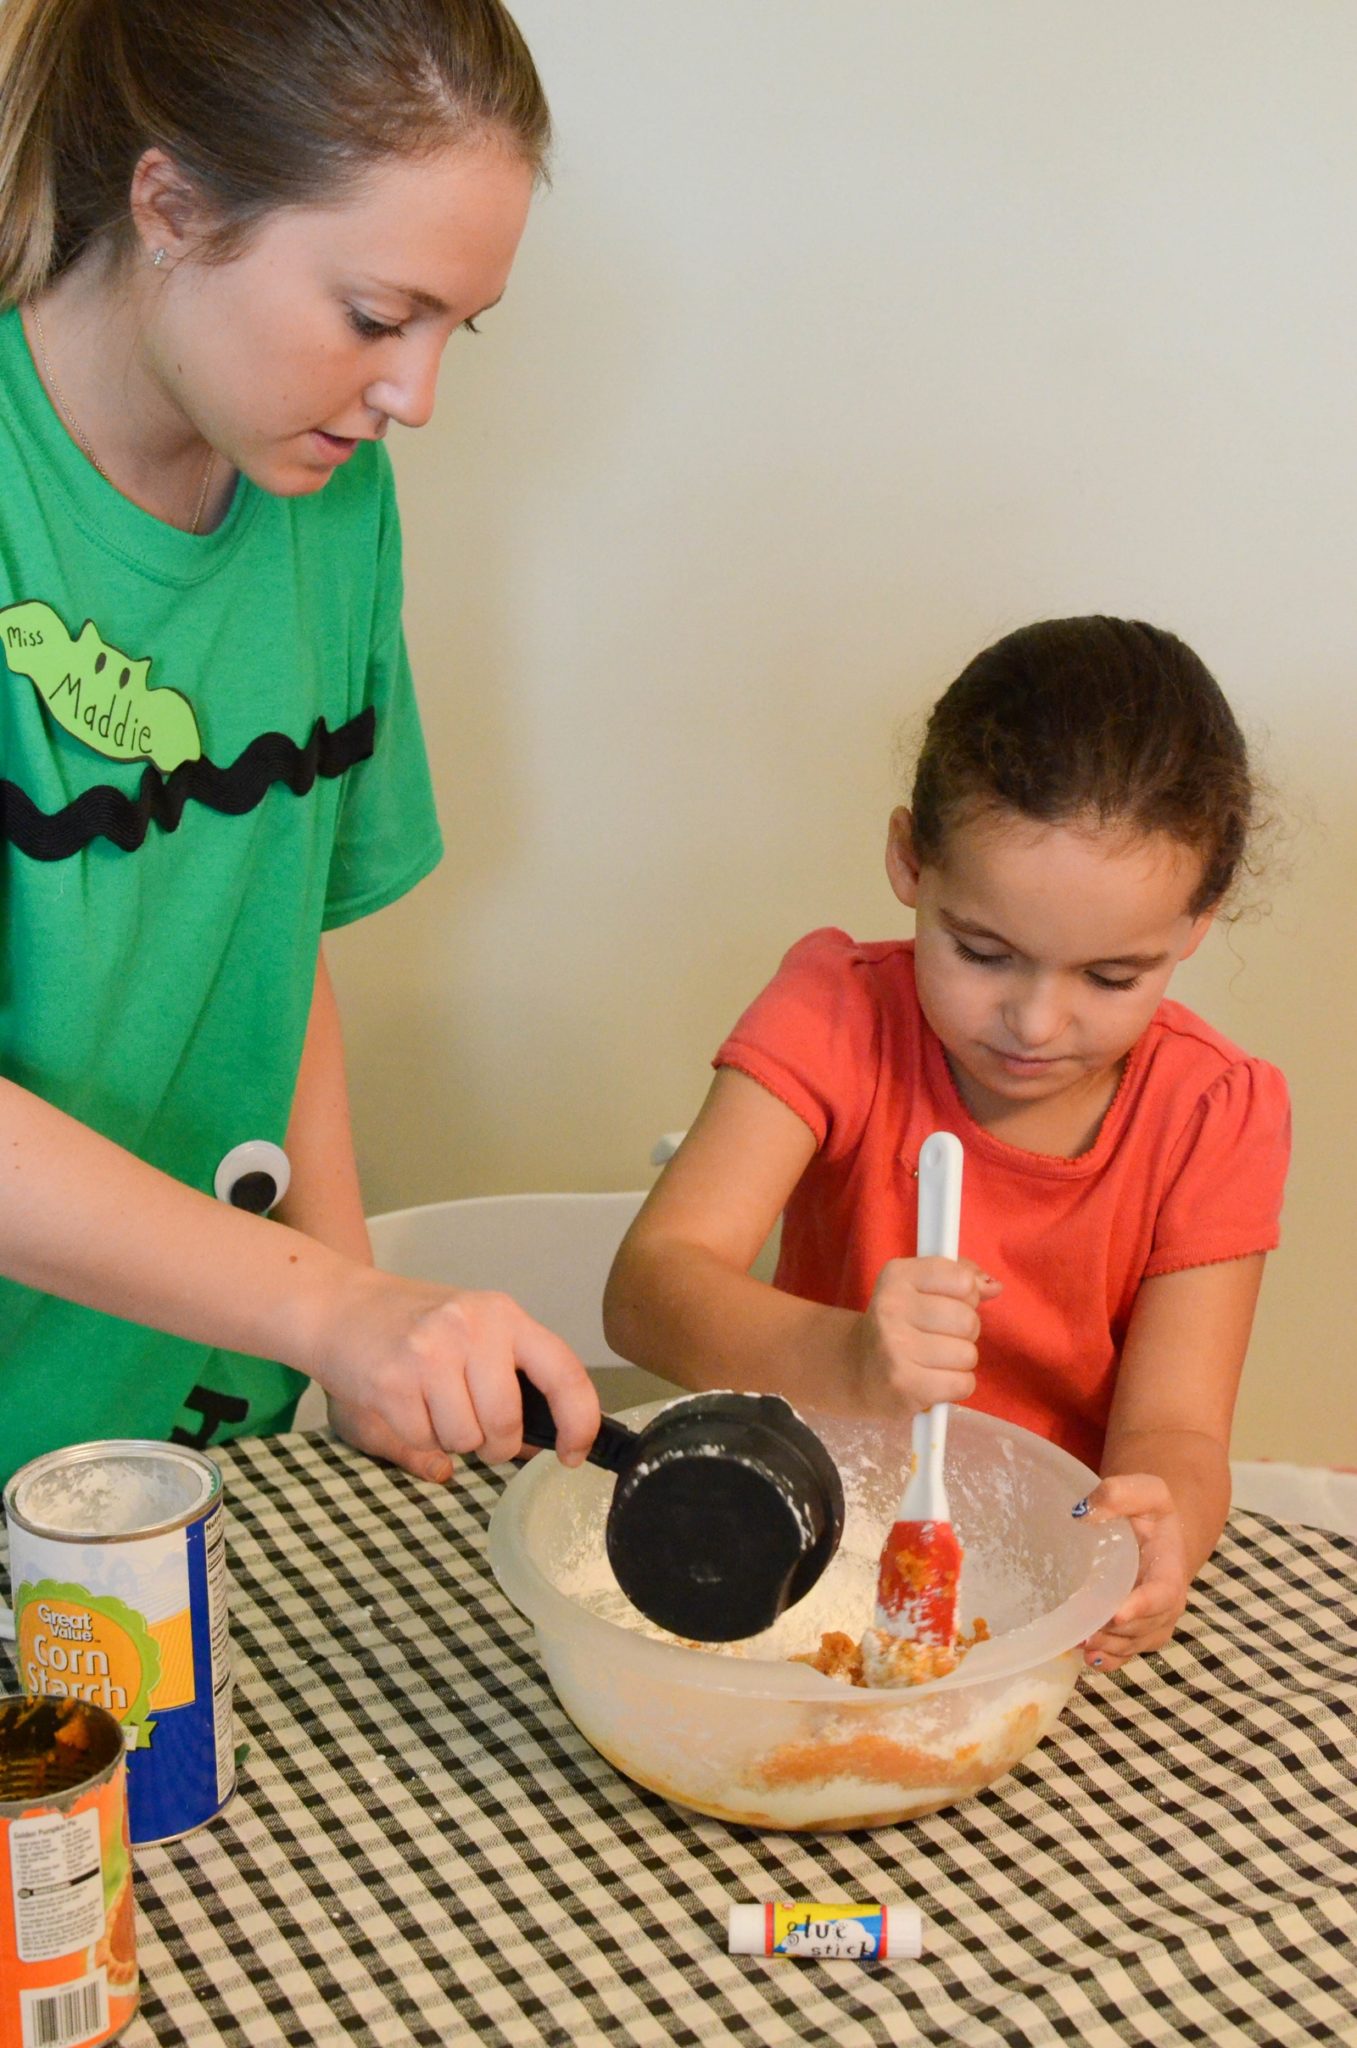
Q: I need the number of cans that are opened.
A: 2